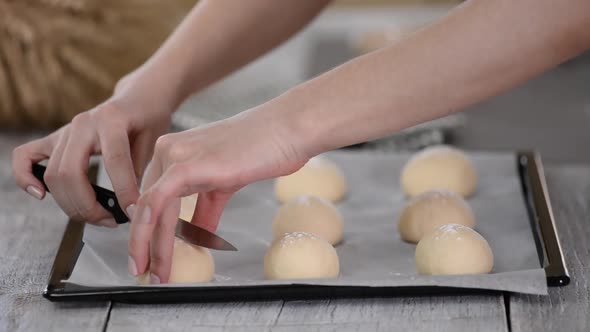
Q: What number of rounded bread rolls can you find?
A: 8